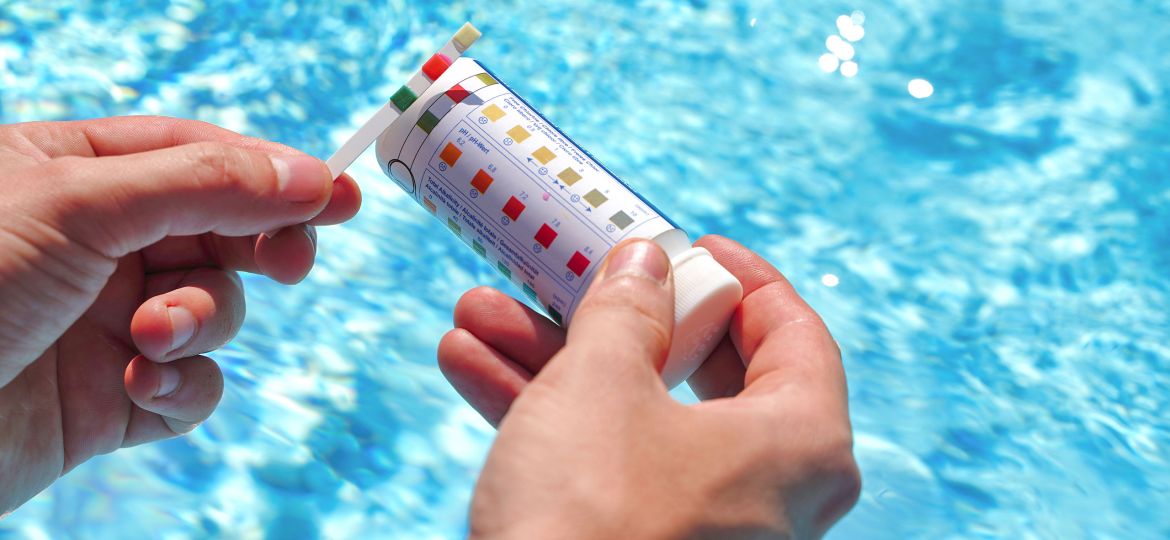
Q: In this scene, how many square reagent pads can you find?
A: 3